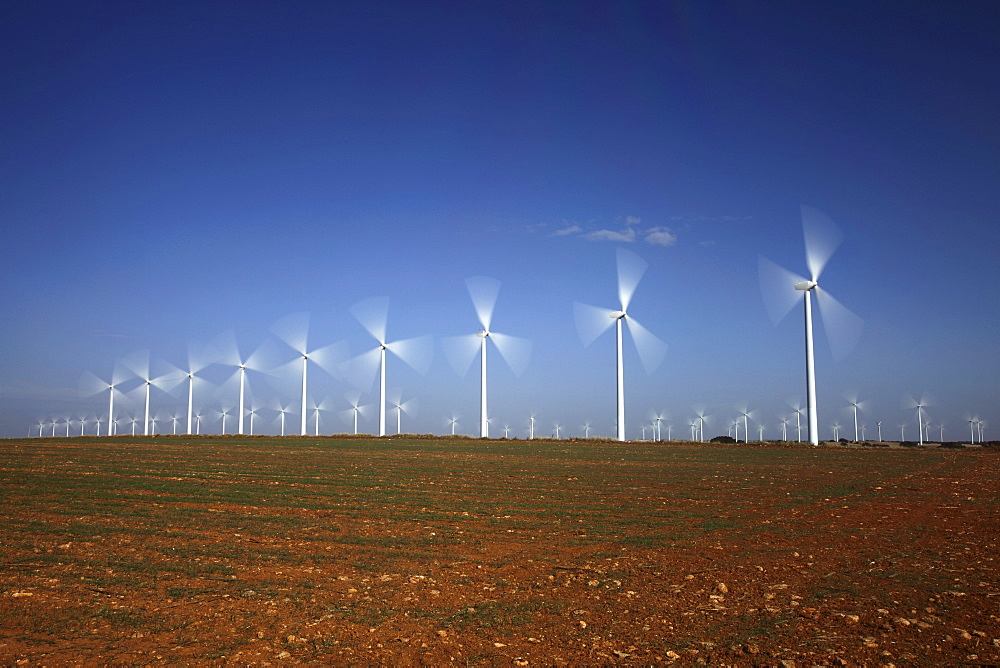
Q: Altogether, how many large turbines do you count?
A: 9